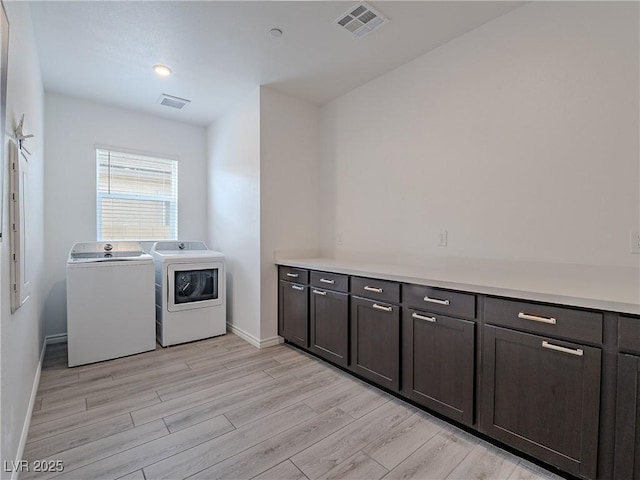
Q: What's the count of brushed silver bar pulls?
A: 10